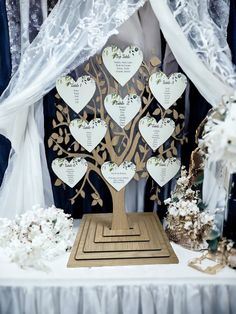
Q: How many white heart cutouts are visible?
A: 9